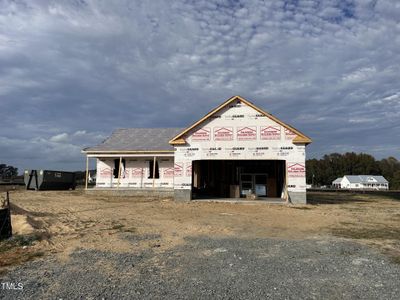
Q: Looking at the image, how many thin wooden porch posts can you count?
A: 3